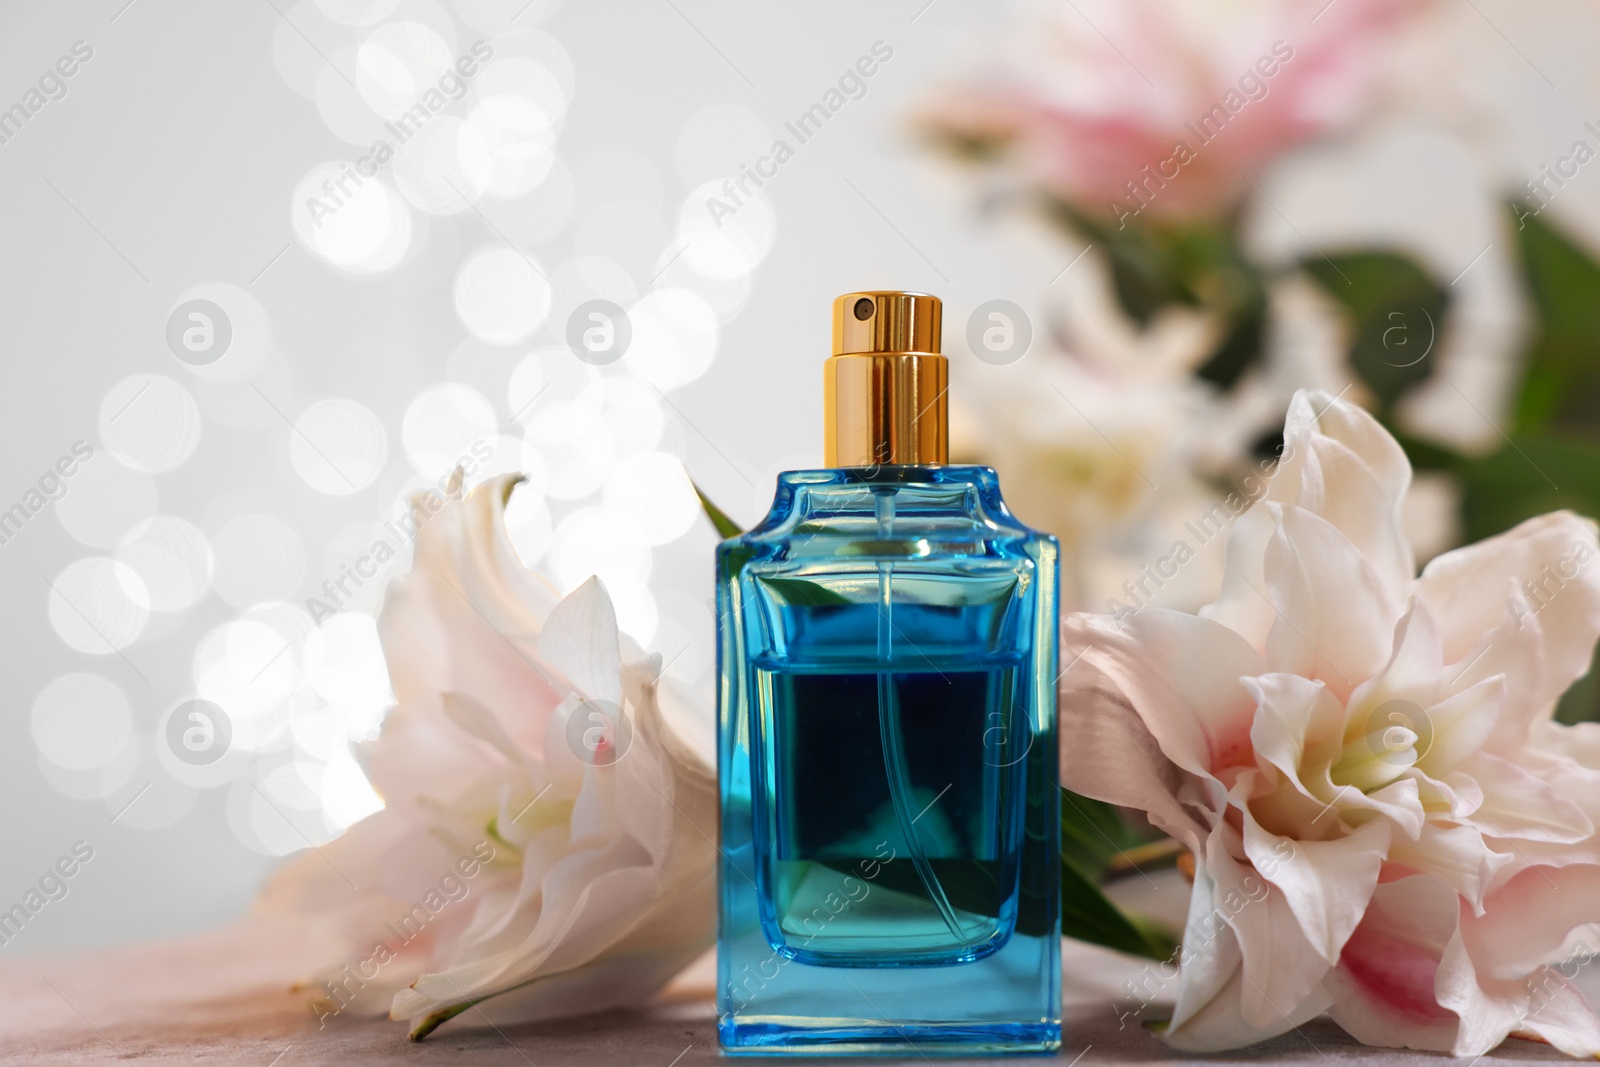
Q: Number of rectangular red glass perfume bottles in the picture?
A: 0